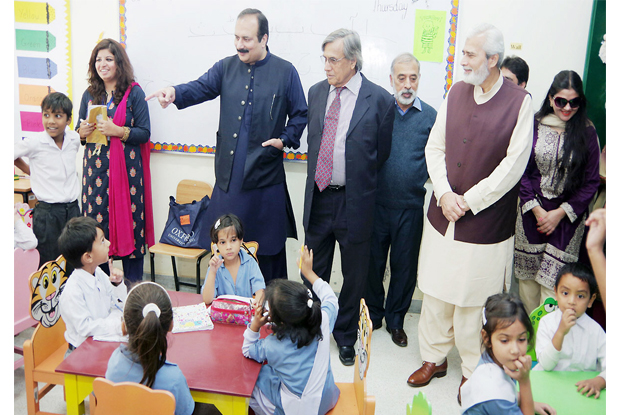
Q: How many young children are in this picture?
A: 7